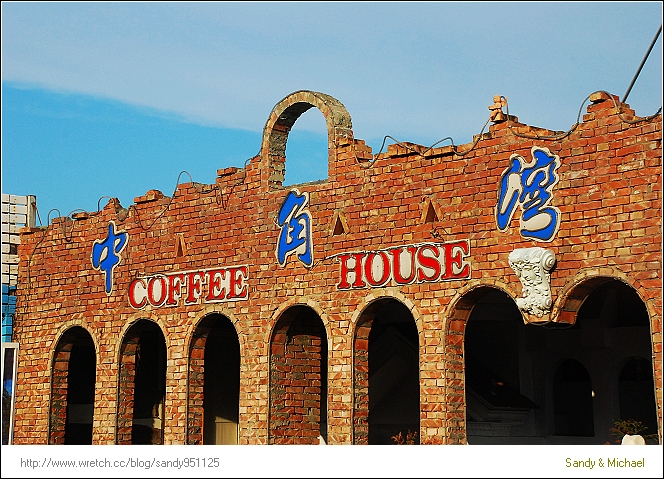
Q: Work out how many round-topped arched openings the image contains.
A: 8